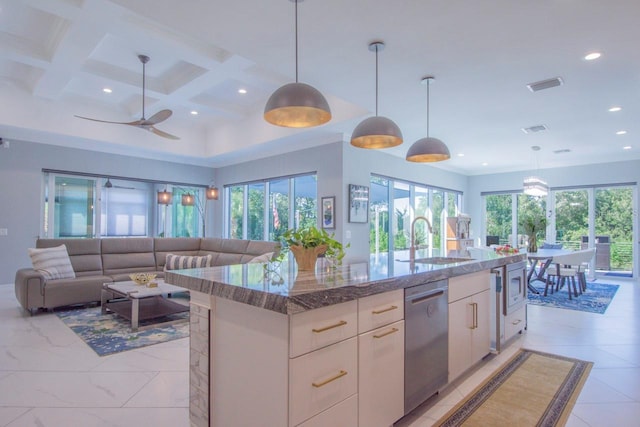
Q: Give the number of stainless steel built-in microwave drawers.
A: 1